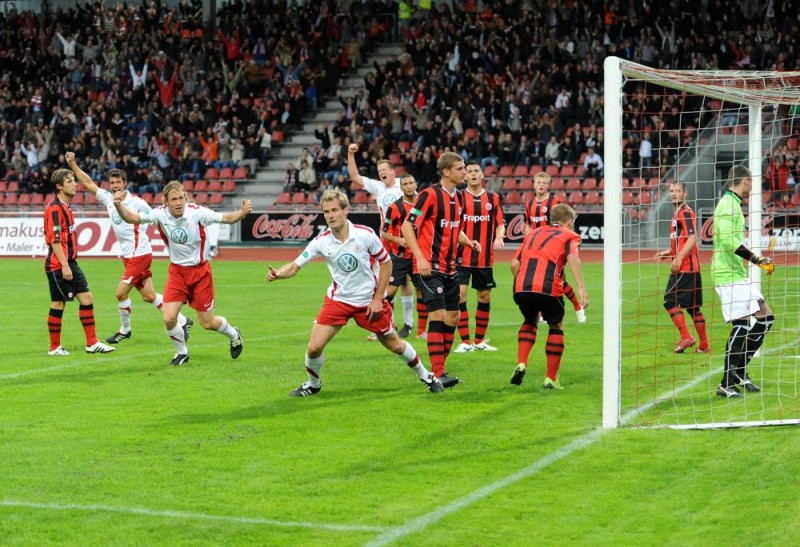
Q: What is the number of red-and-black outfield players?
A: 7